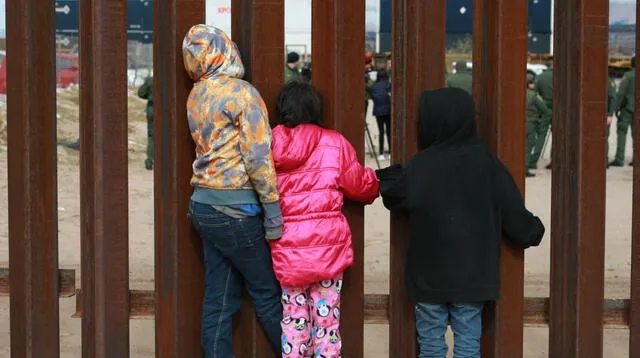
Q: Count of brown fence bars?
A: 9